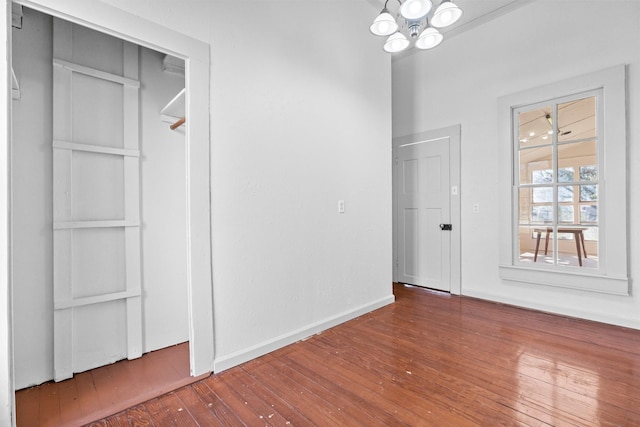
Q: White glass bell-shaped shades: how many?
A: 5